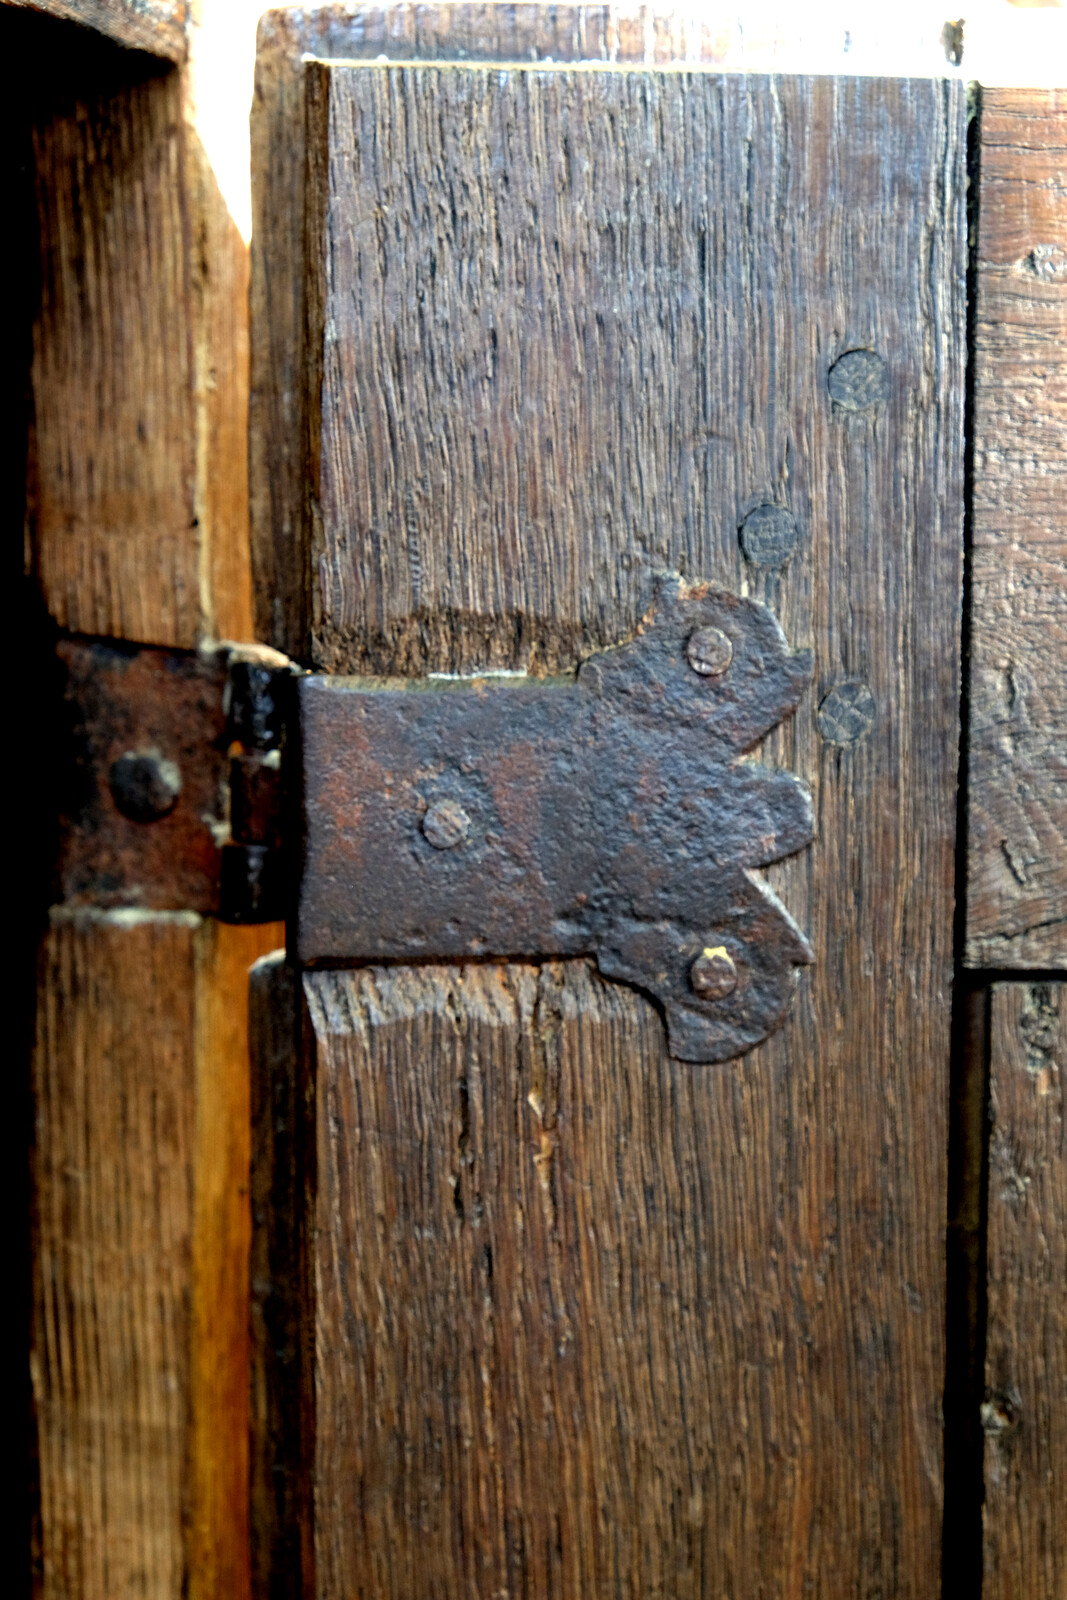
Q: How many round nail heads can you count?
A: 7